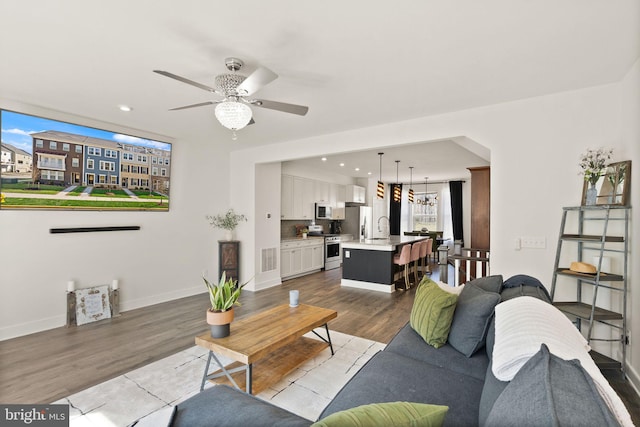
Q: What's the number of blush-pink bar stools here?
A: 4